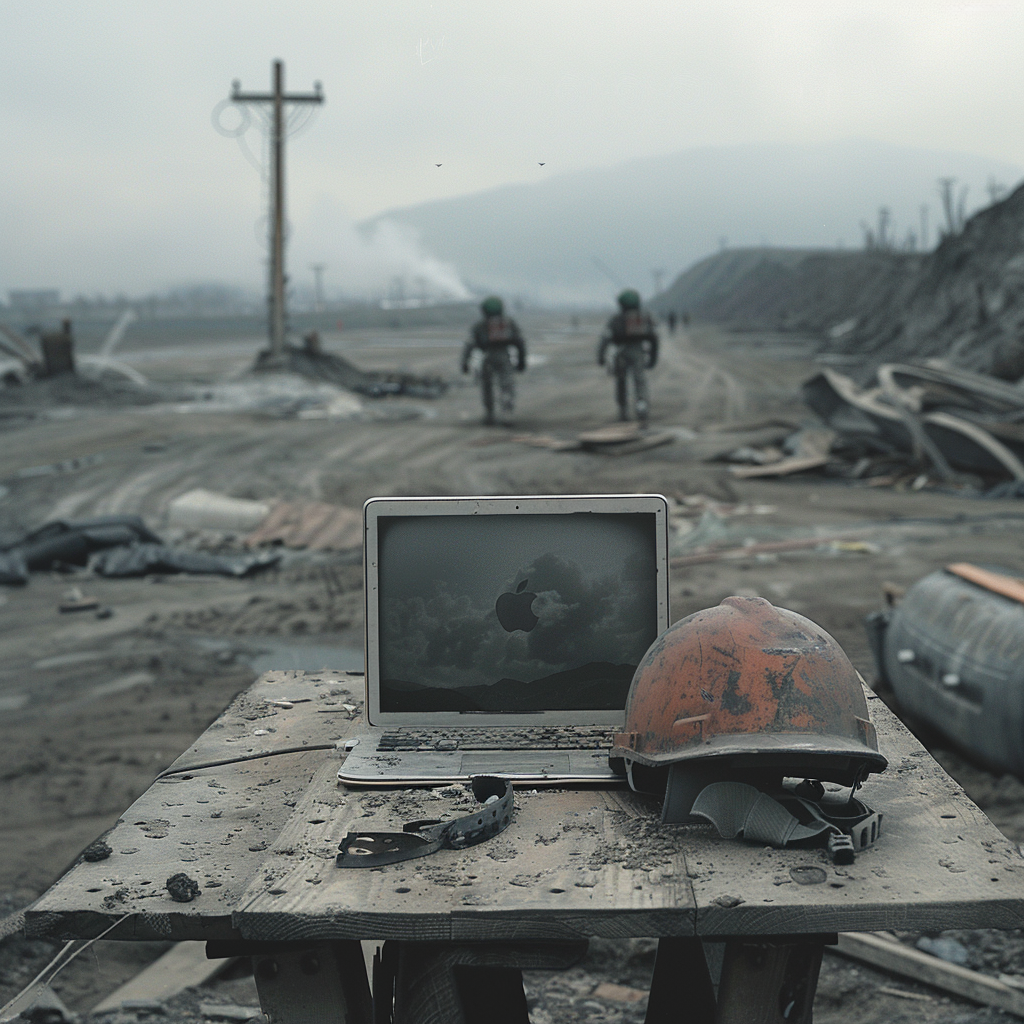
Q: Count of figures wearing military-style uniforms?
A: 2